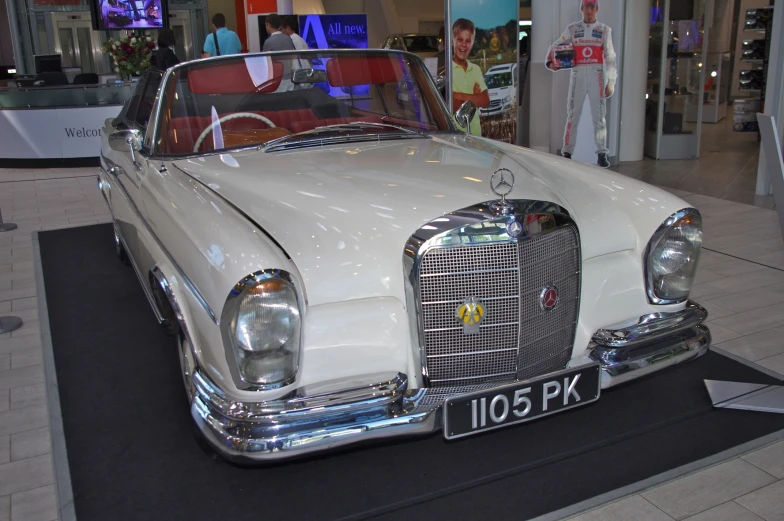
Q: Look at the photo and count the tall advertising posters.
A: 2